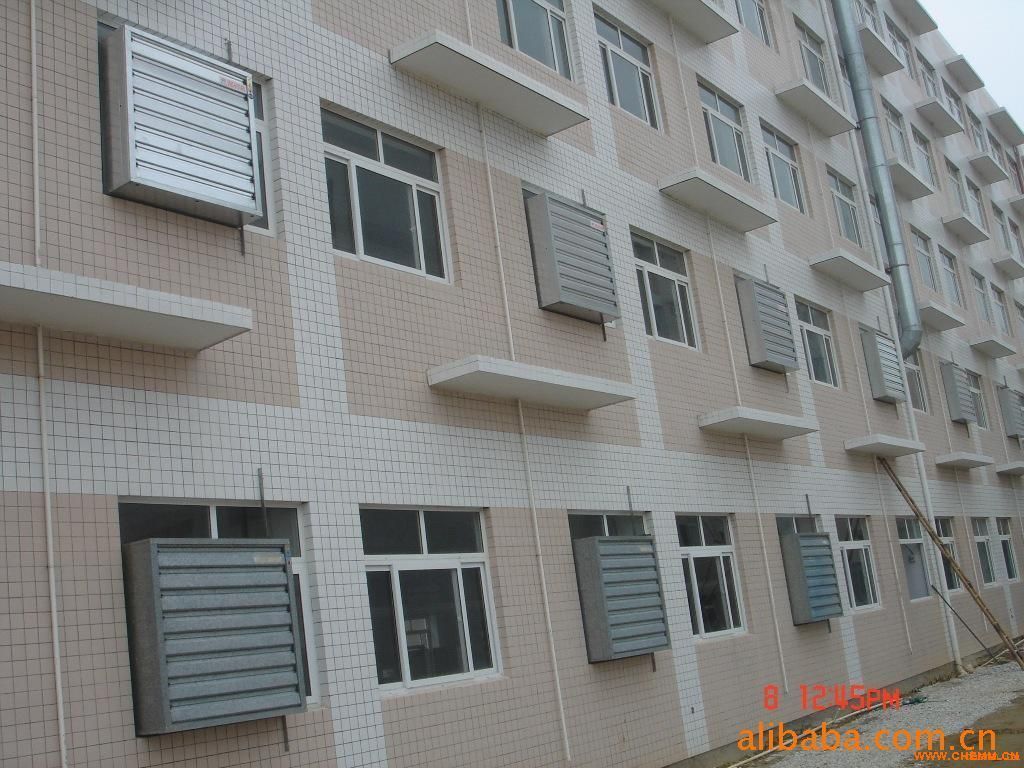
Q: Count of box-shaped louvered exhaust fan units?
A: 9